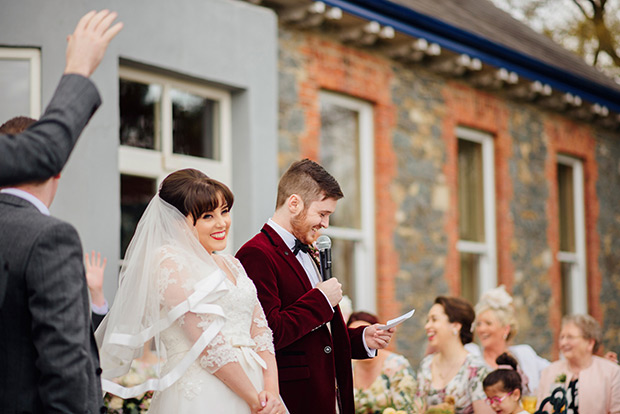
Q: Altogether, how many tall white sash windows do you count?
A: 3